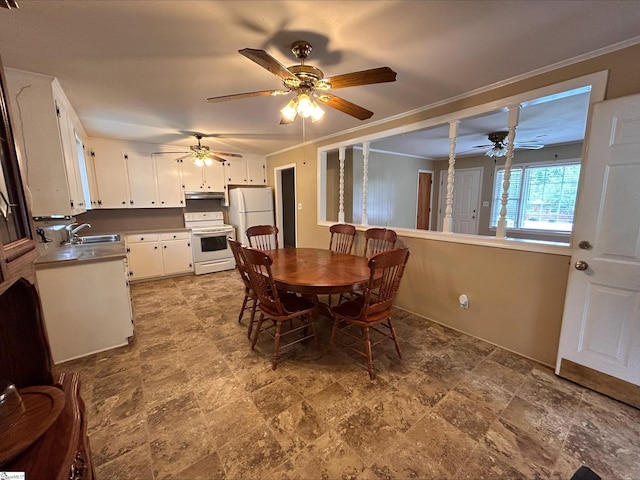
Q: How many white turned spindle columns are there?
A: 4